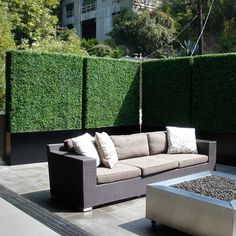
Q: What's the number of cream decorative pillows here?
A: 3